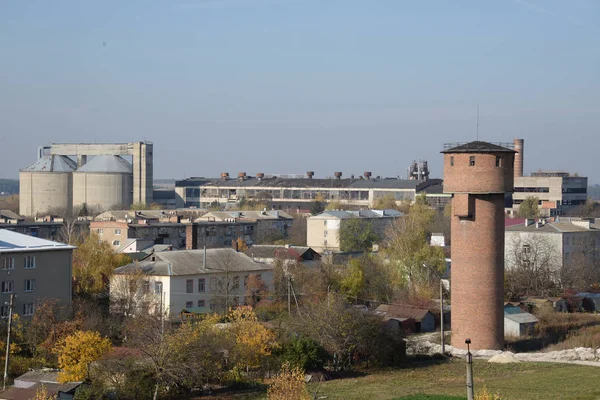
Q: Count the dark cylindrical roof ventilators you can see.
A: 6